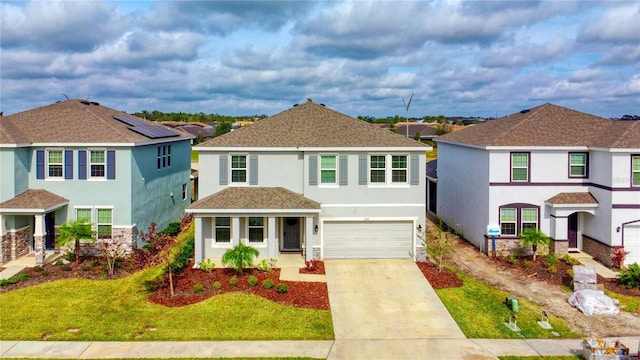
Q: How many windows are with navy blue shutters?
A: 2